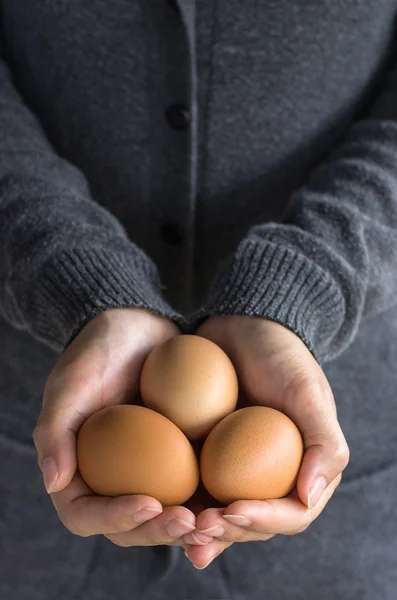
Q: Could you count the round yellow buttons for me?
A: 0